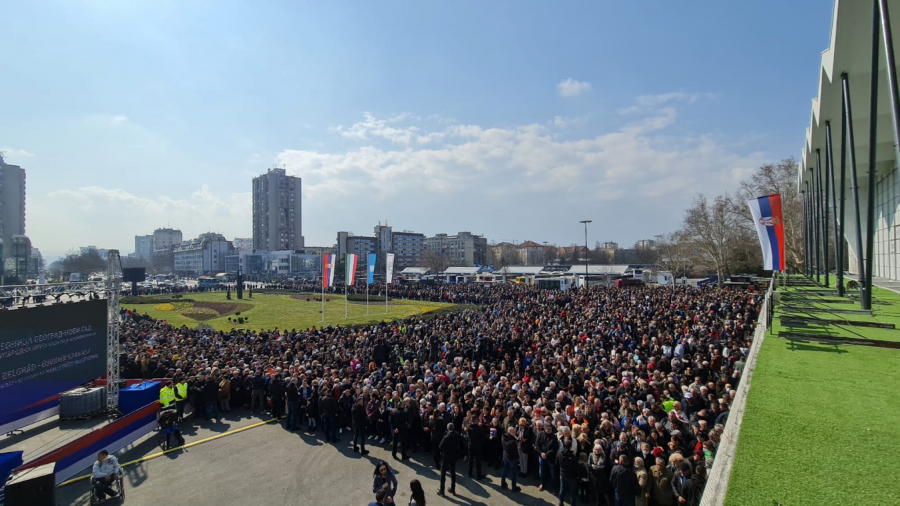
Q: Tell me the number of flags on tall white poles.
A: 4